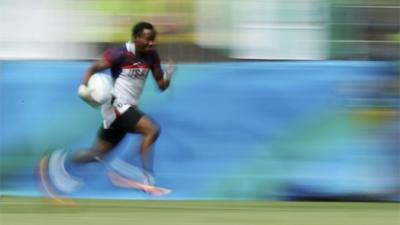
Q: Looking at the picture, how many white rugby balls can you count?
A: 1